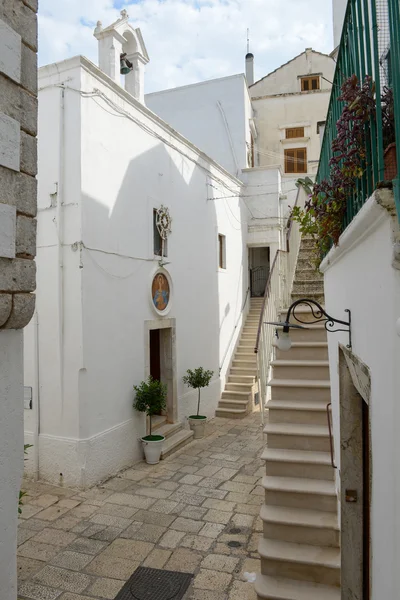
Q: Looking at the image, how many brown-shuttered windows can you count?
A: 3